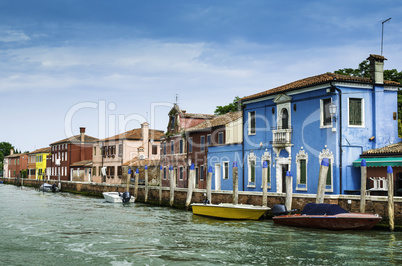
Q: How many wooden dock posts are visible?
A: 13